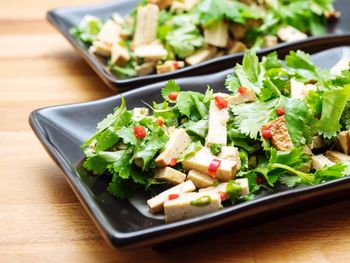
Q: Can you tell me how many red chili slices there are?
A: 12